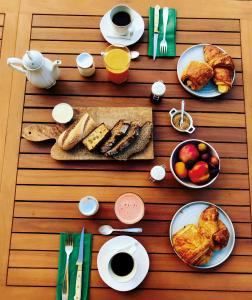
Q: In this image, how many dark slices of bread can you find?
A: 3